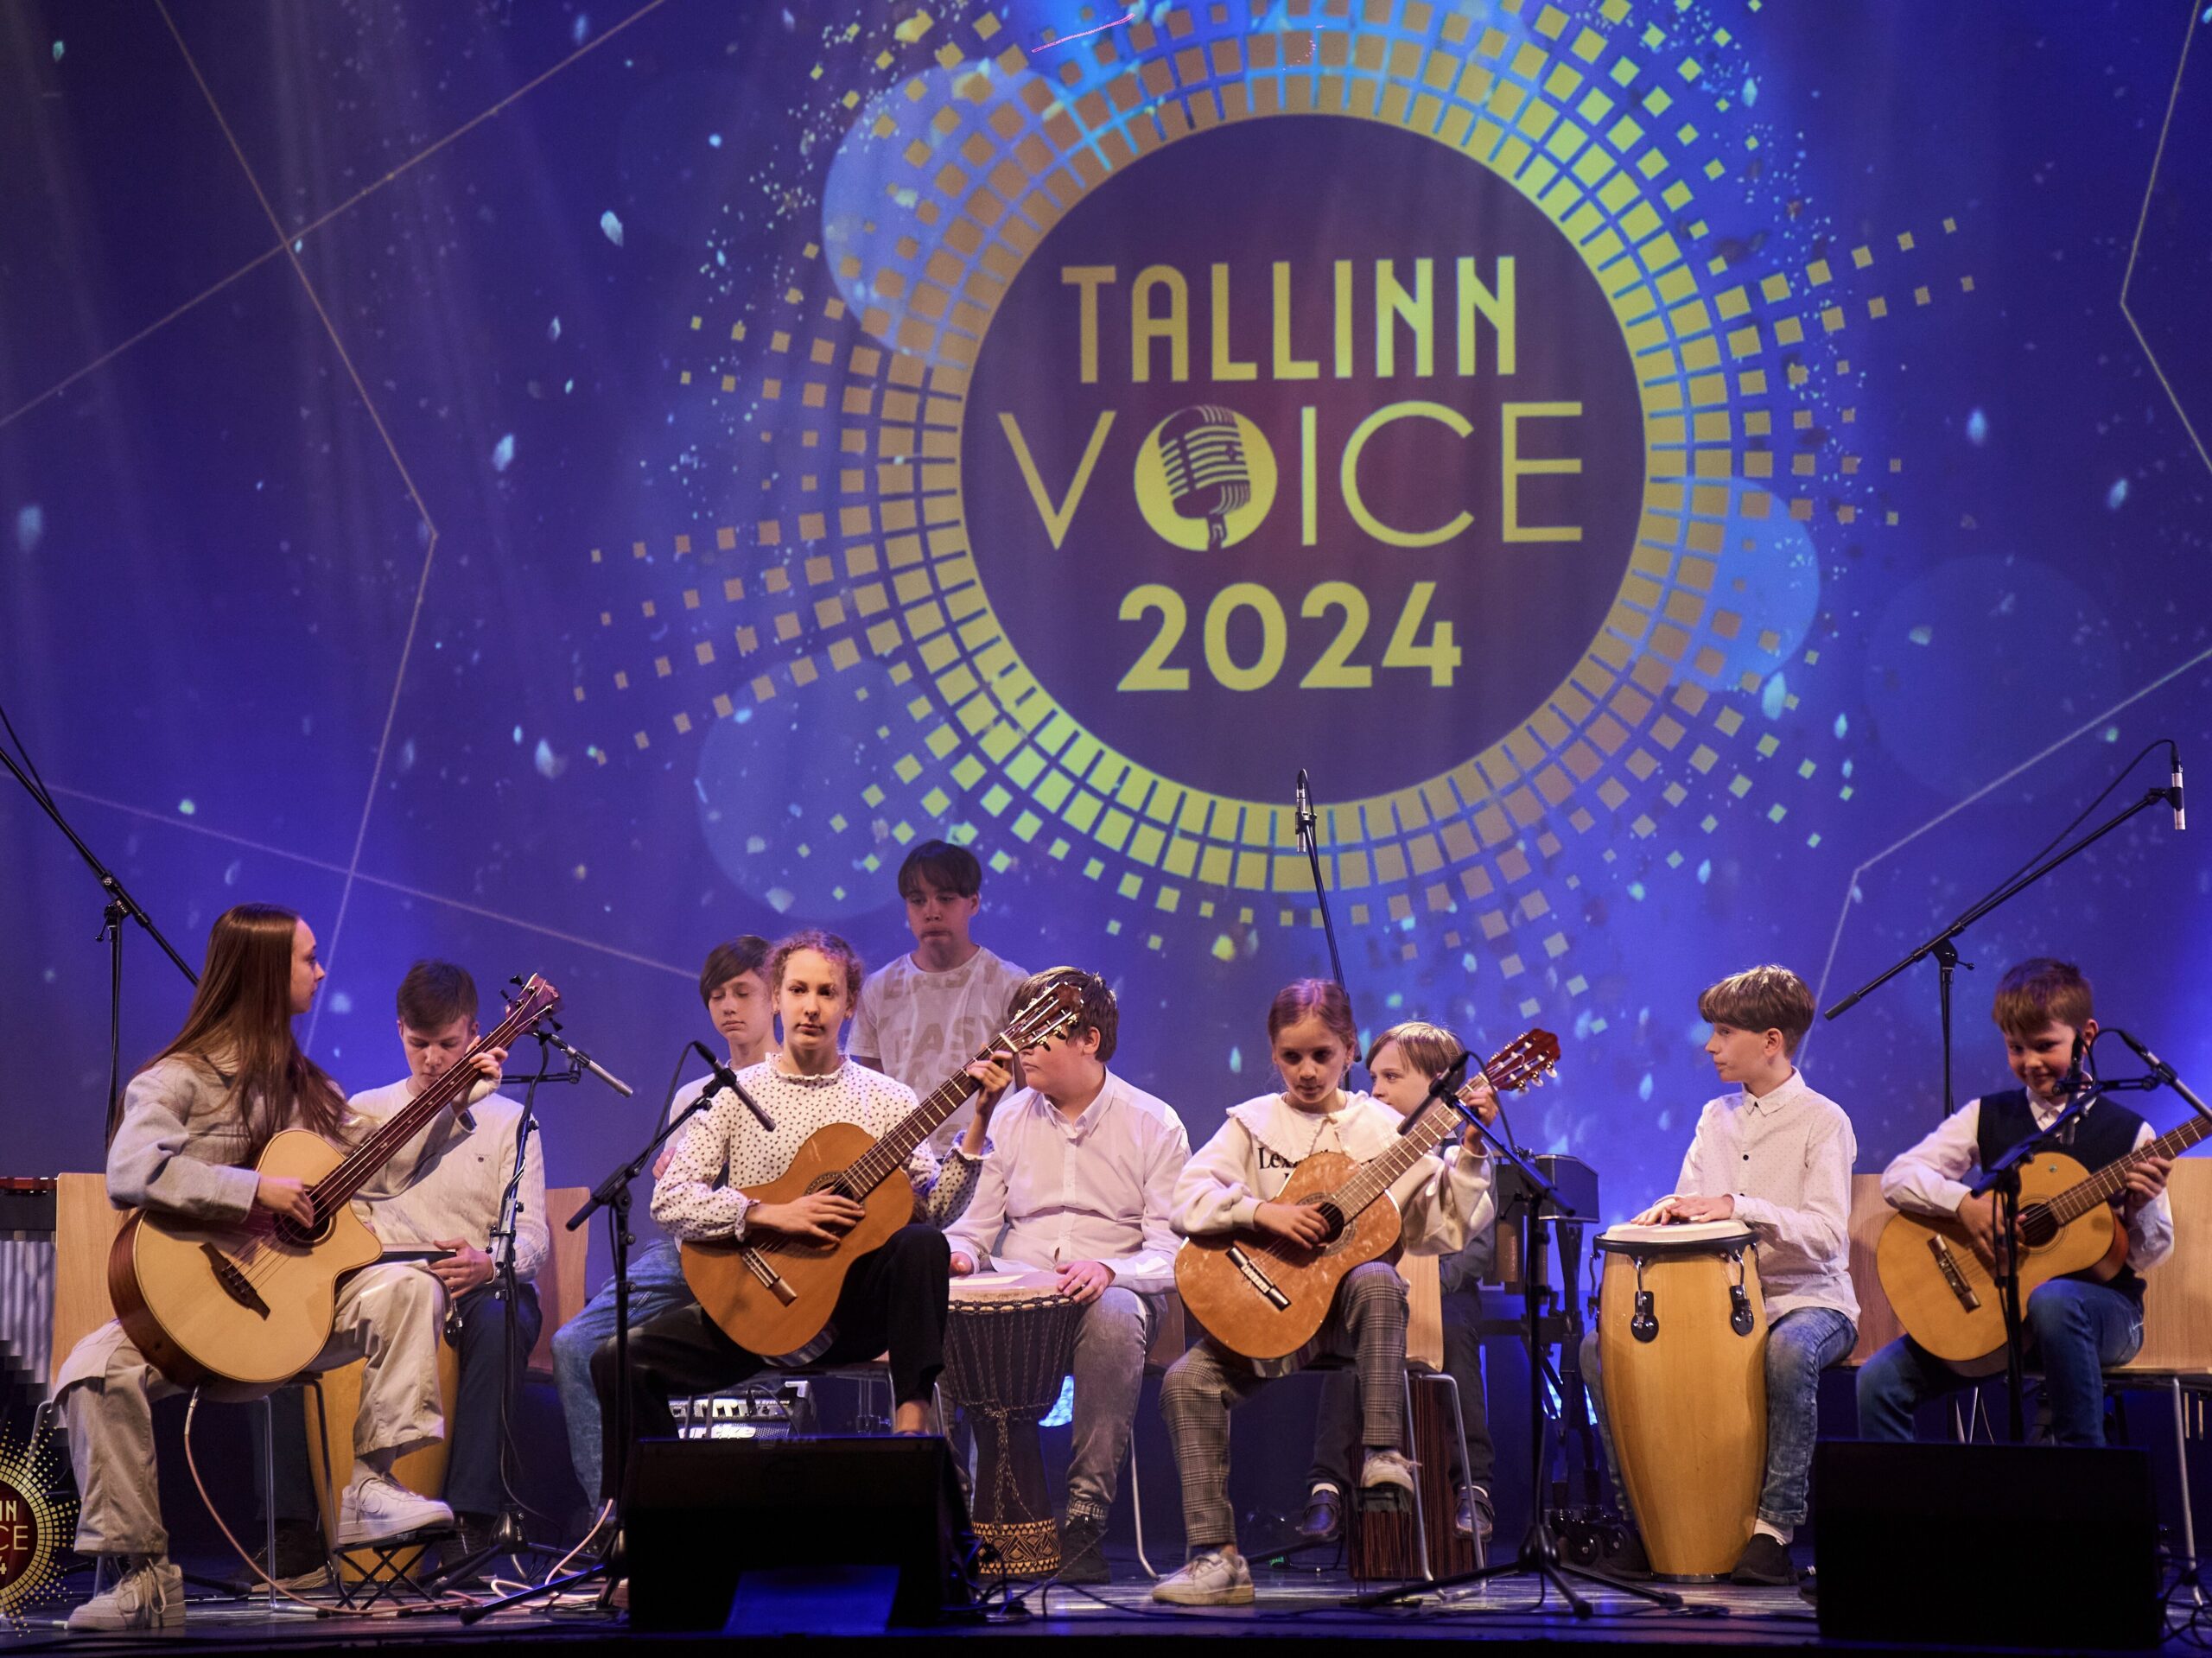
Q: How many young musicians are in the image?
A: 10